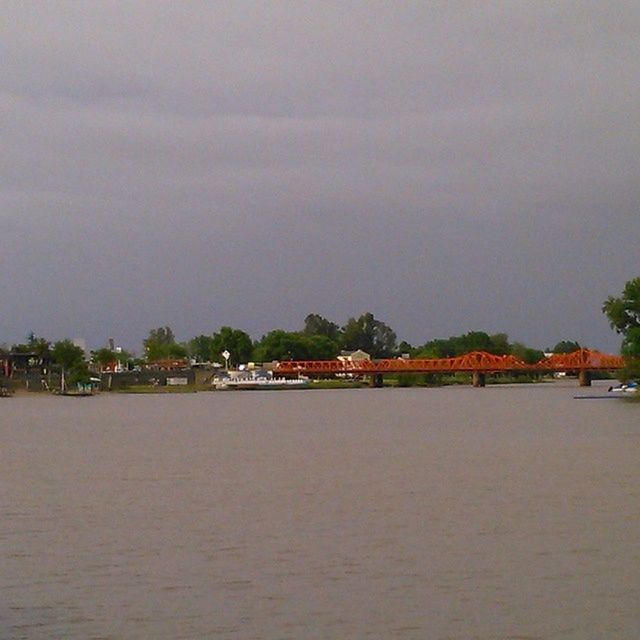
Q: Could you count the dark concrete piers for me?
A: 3